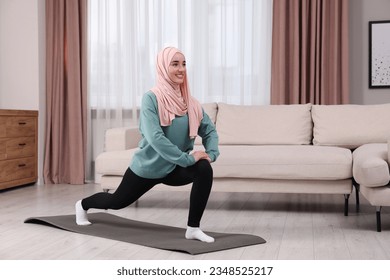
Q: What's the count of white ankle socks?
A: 2